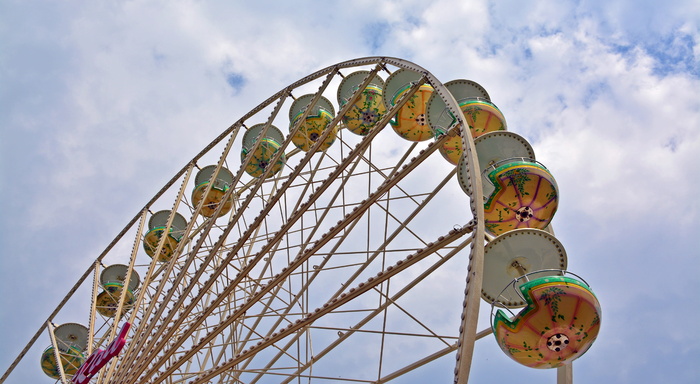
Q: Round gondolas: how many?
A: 11